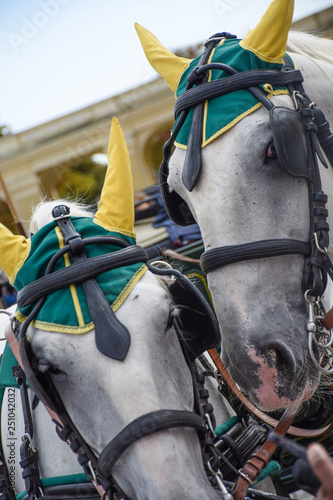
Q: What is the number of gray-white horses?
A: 2